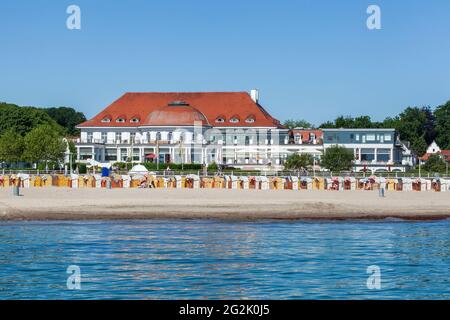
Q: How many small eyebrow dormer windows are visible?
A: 6